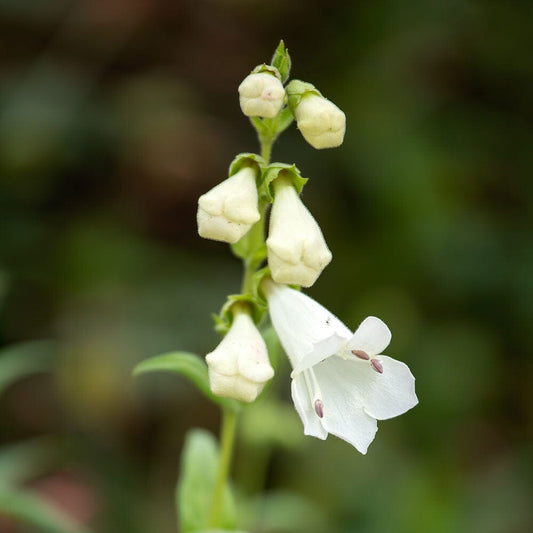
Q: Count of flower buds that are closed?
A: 5